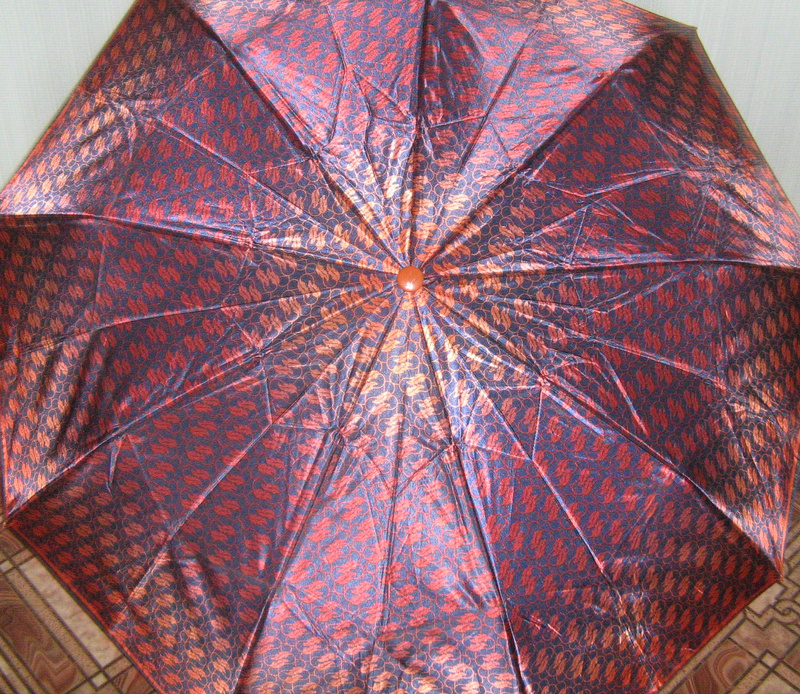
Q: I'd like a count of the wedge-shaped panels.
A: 9